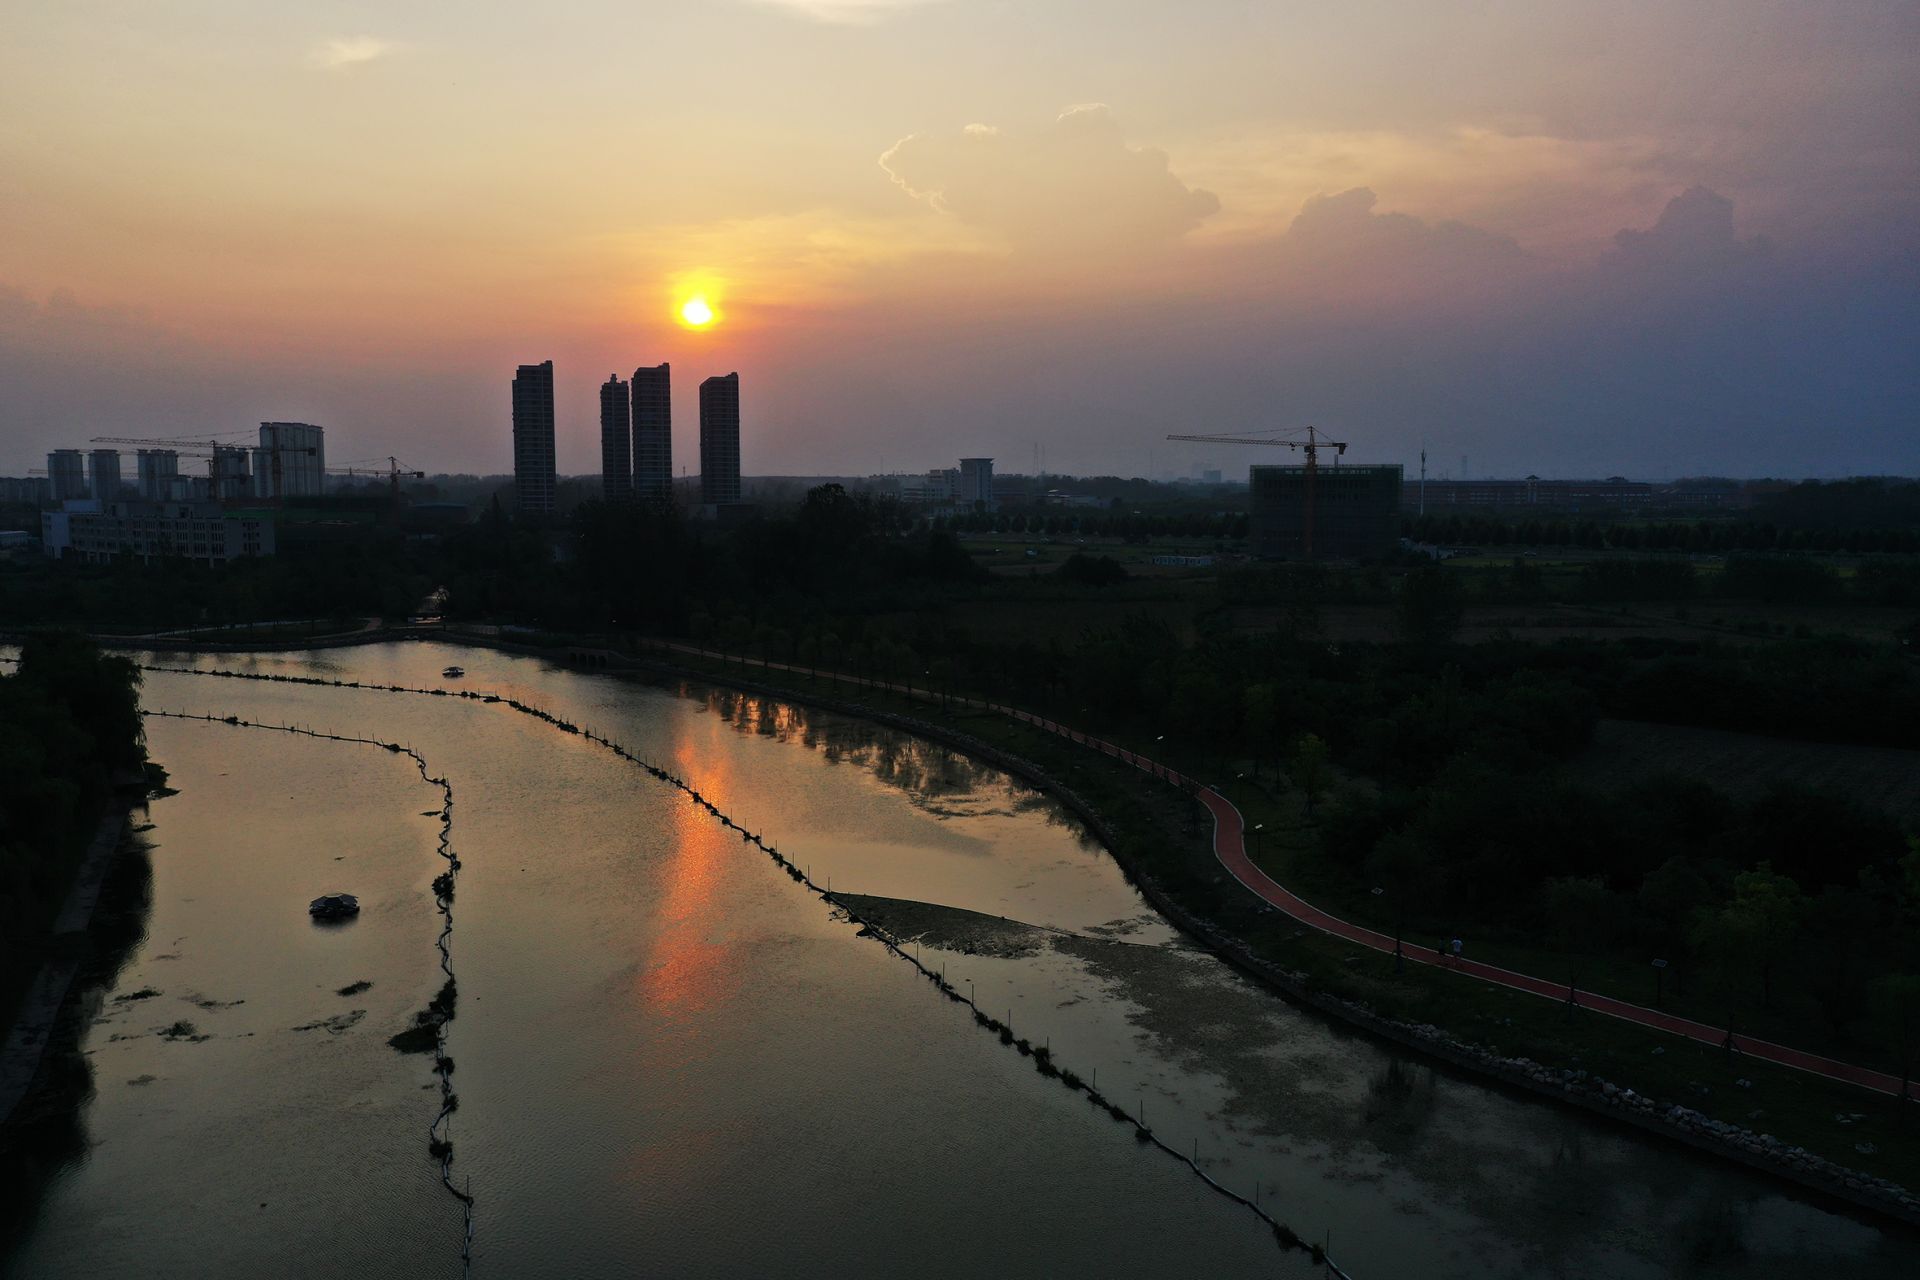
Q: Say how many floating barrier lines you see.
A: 2